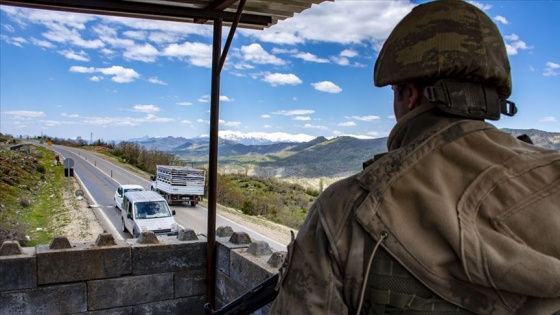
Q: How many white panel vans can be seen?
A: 1